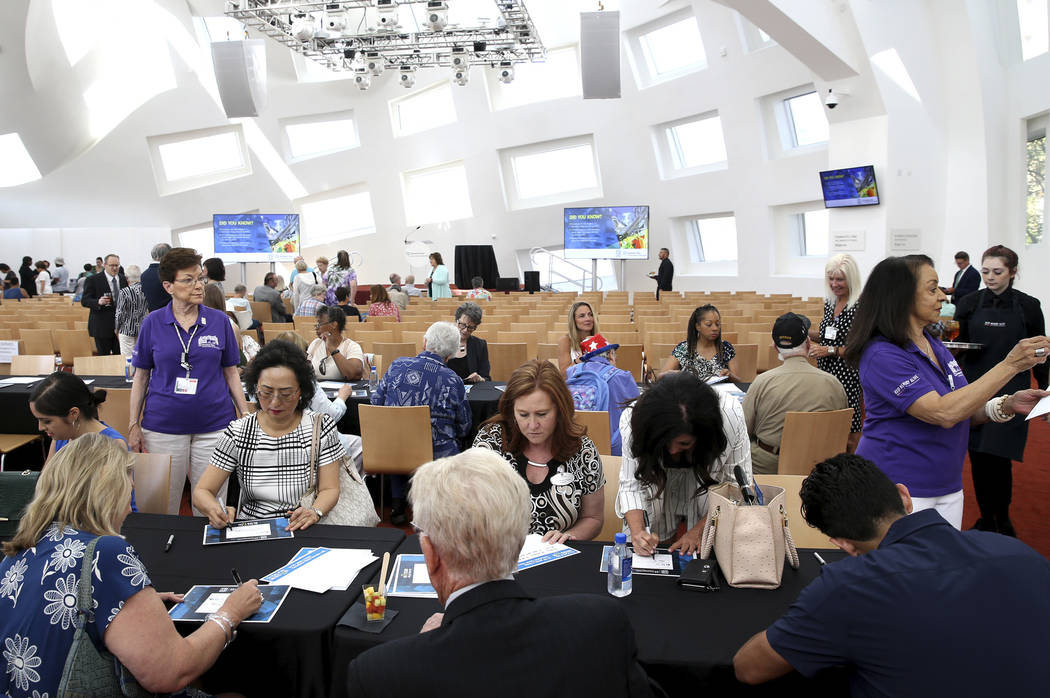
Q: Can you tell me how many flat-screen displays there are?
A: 3